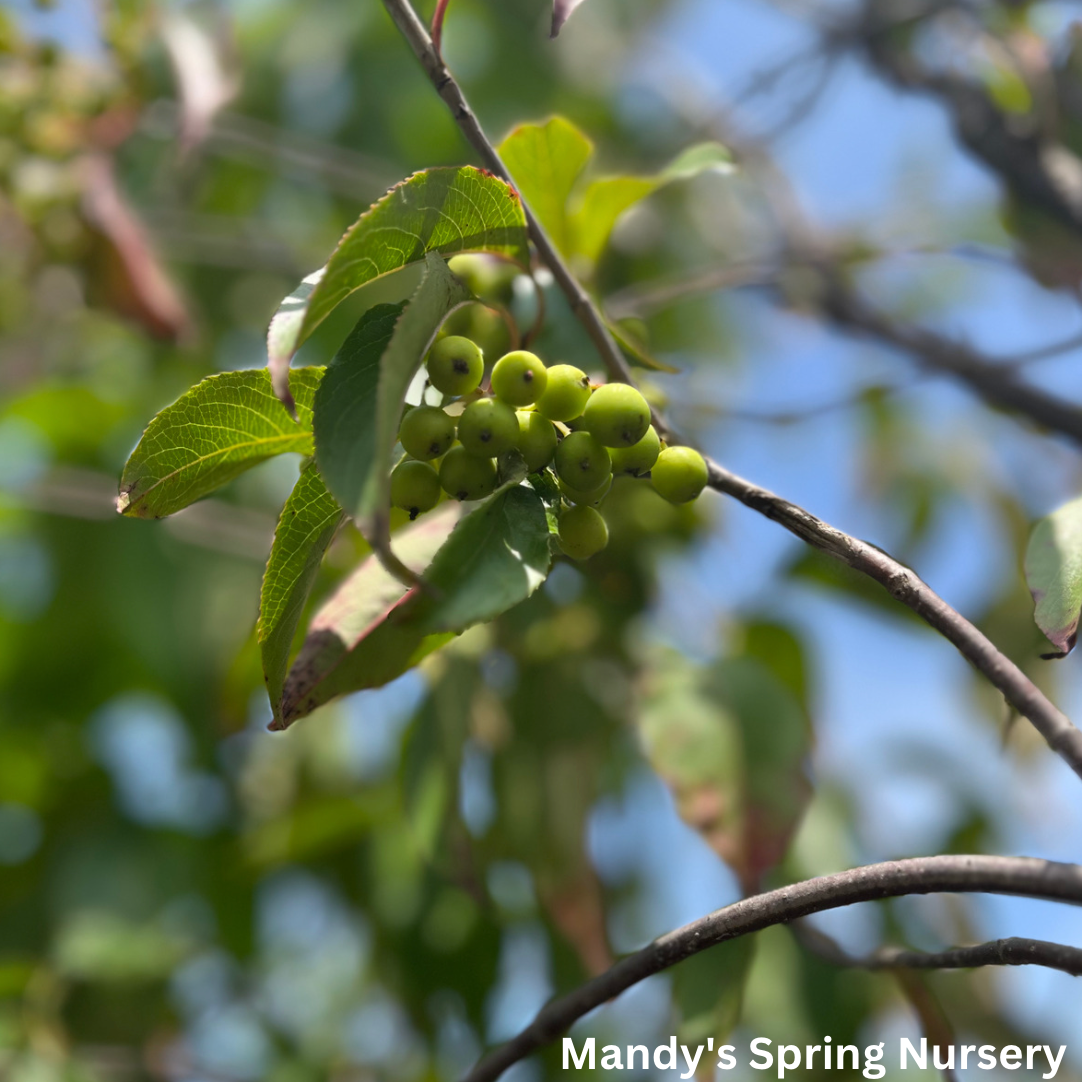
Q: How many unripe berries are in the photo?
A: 14